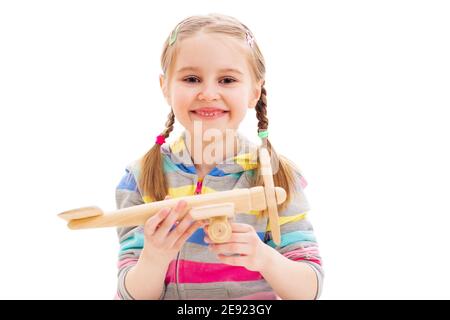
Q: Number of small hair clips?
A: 2